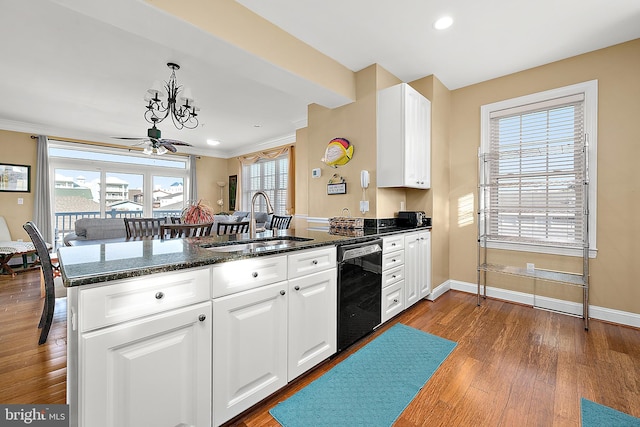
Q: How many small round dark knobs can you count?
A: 14